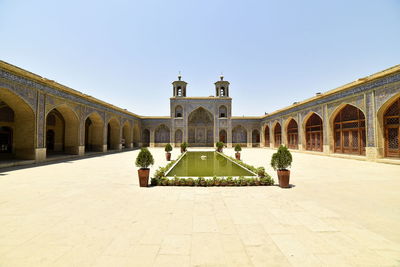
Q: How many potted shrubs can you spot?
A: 6